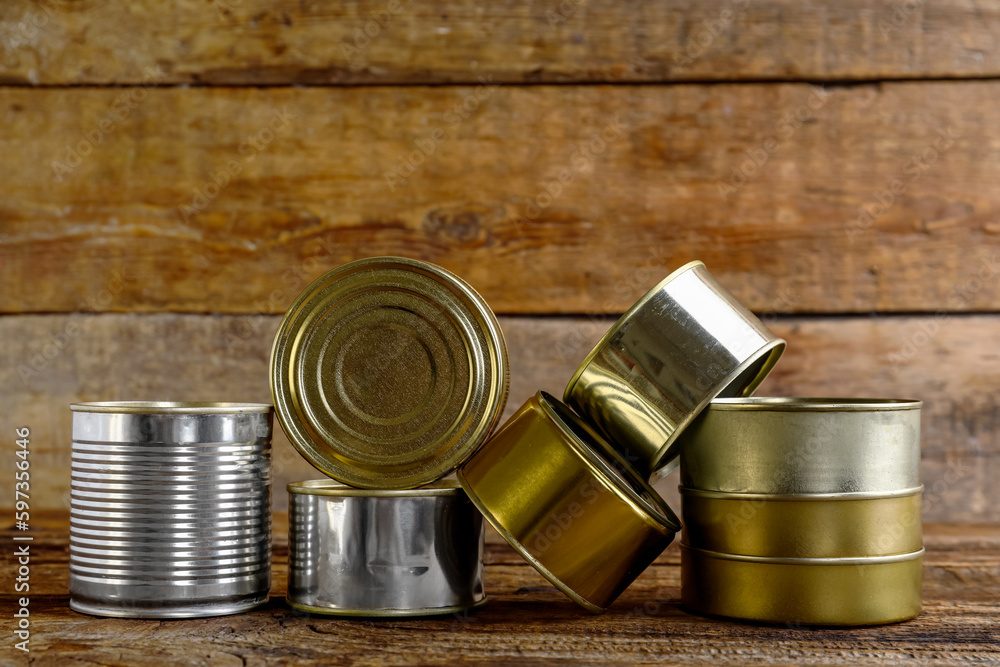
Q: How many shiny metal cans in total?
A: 8